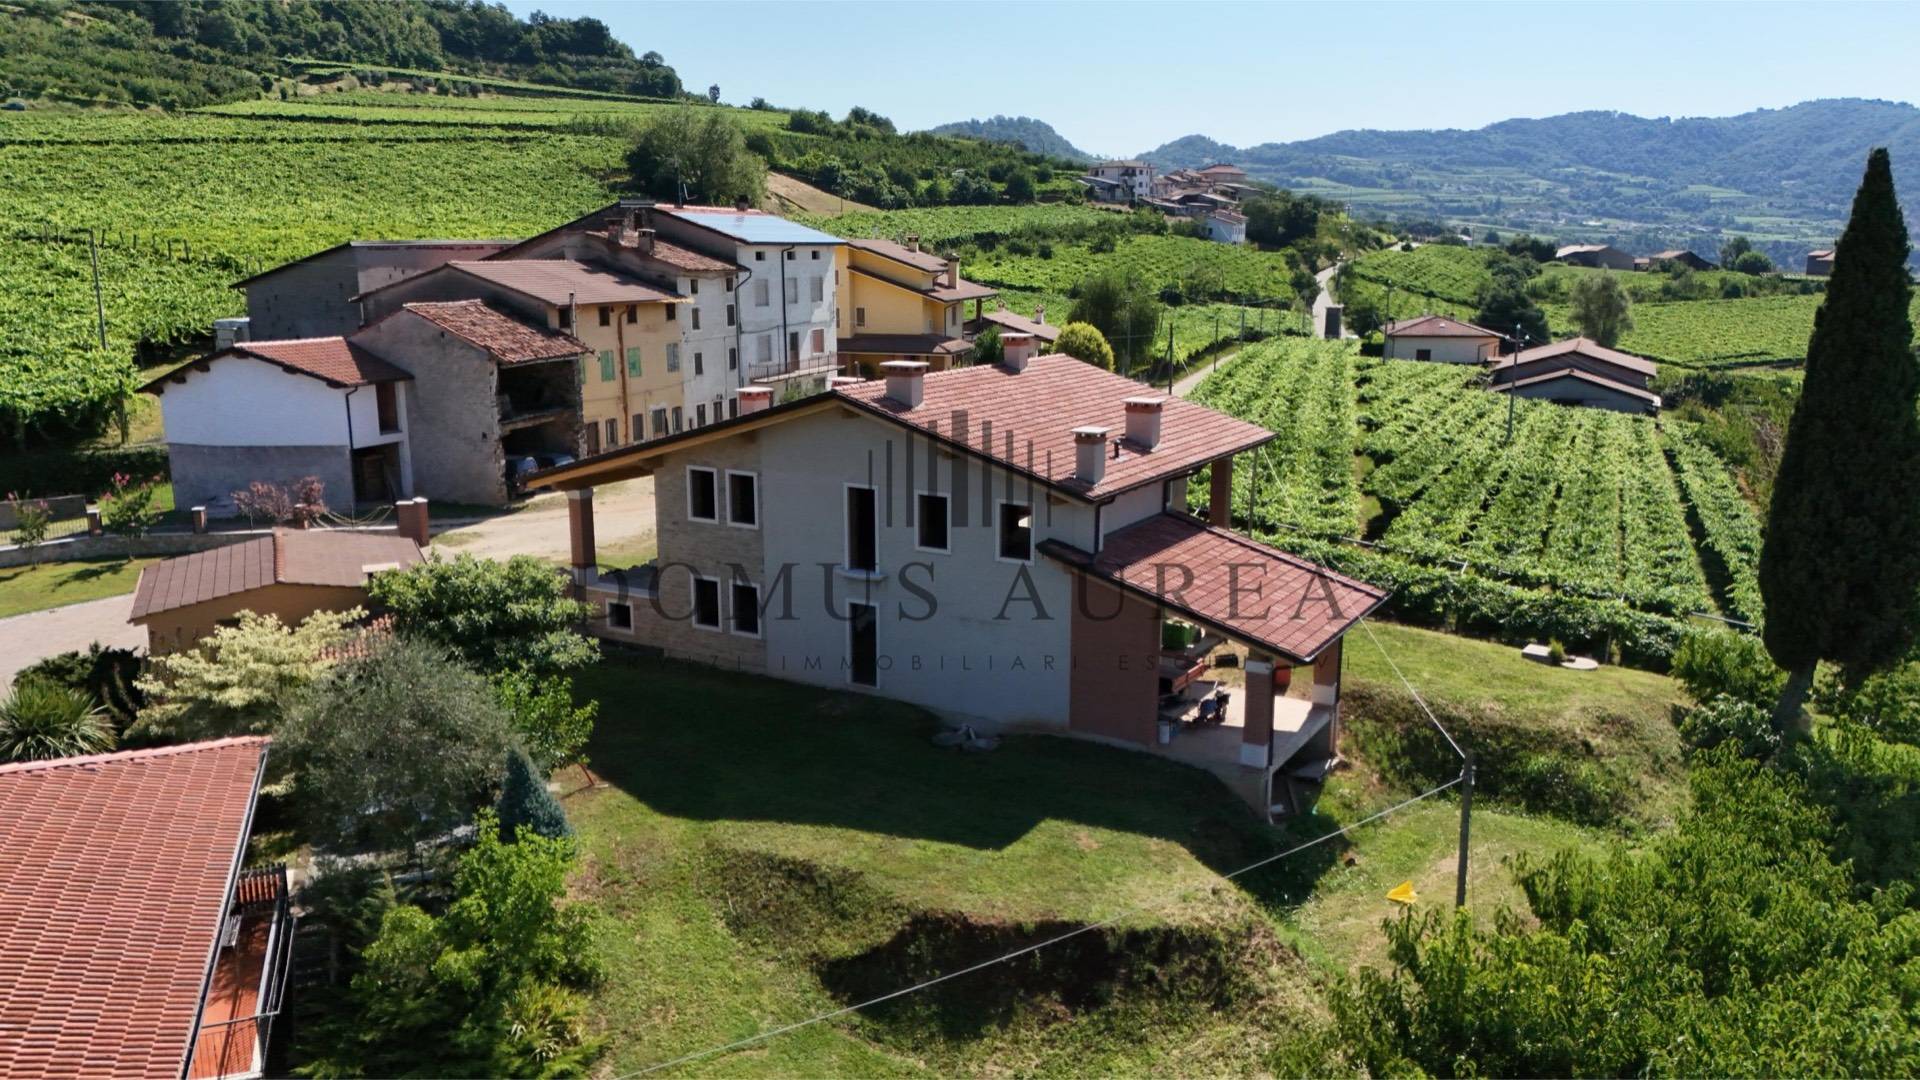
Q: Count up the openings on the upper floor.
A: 5